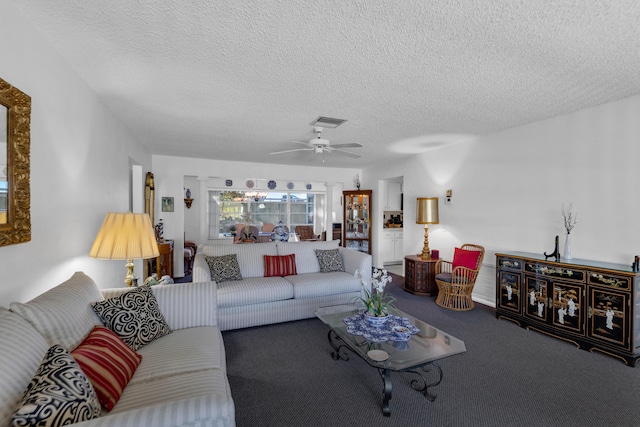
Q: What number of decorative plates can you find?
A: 5